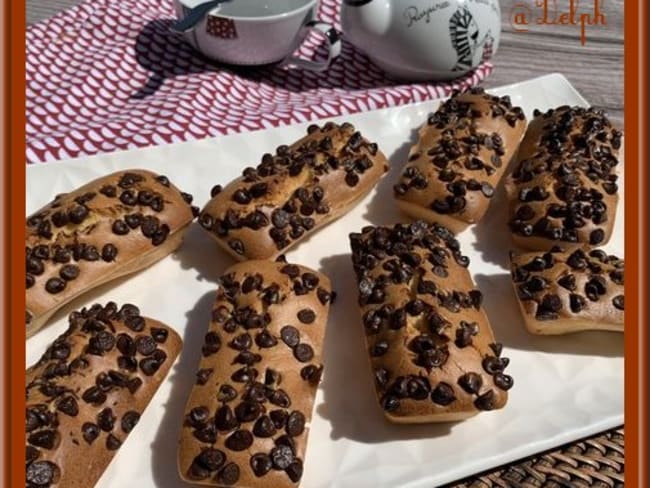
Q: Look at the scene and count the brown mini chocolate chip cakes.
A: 8